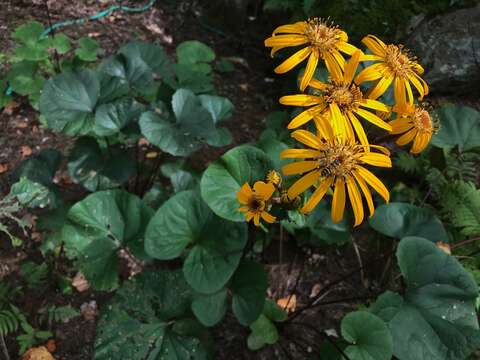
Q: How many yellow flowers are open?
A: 6